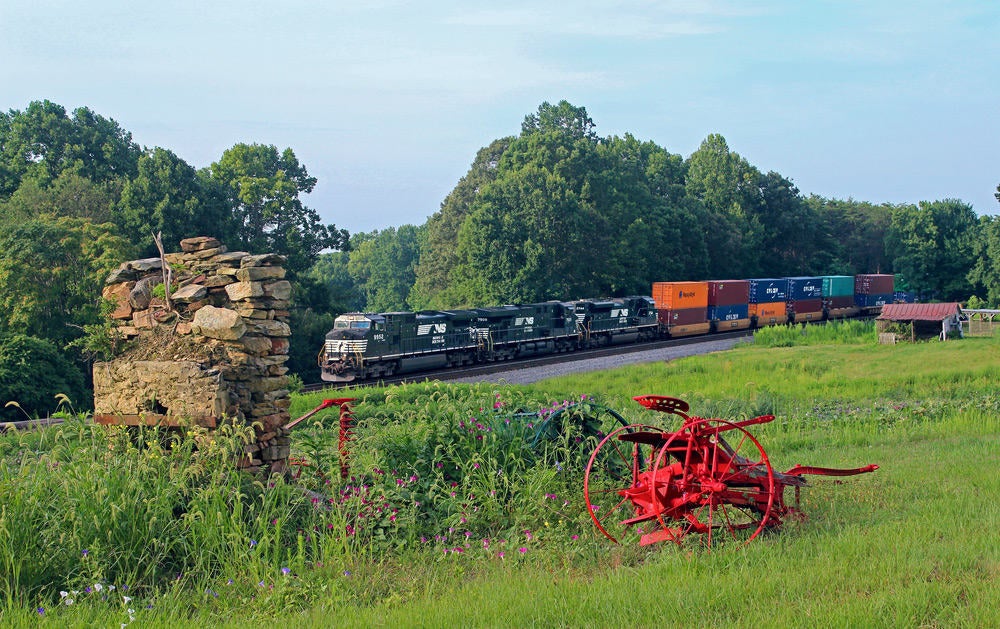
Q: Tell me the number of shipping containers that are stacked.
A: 12